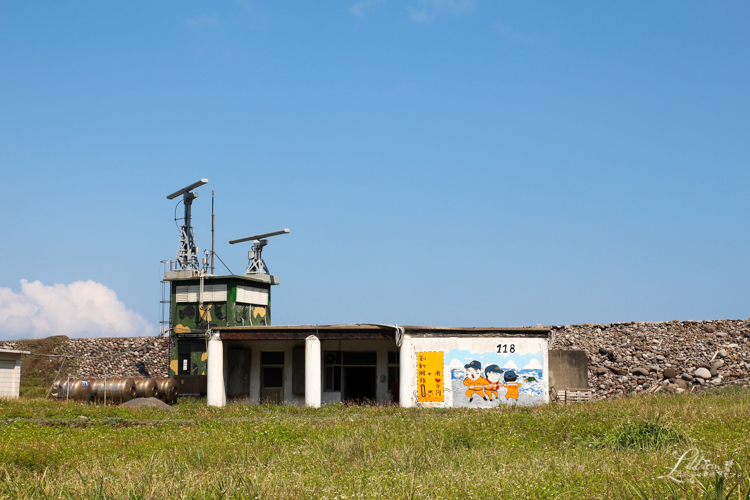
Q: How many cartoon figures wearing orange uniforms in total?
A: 3